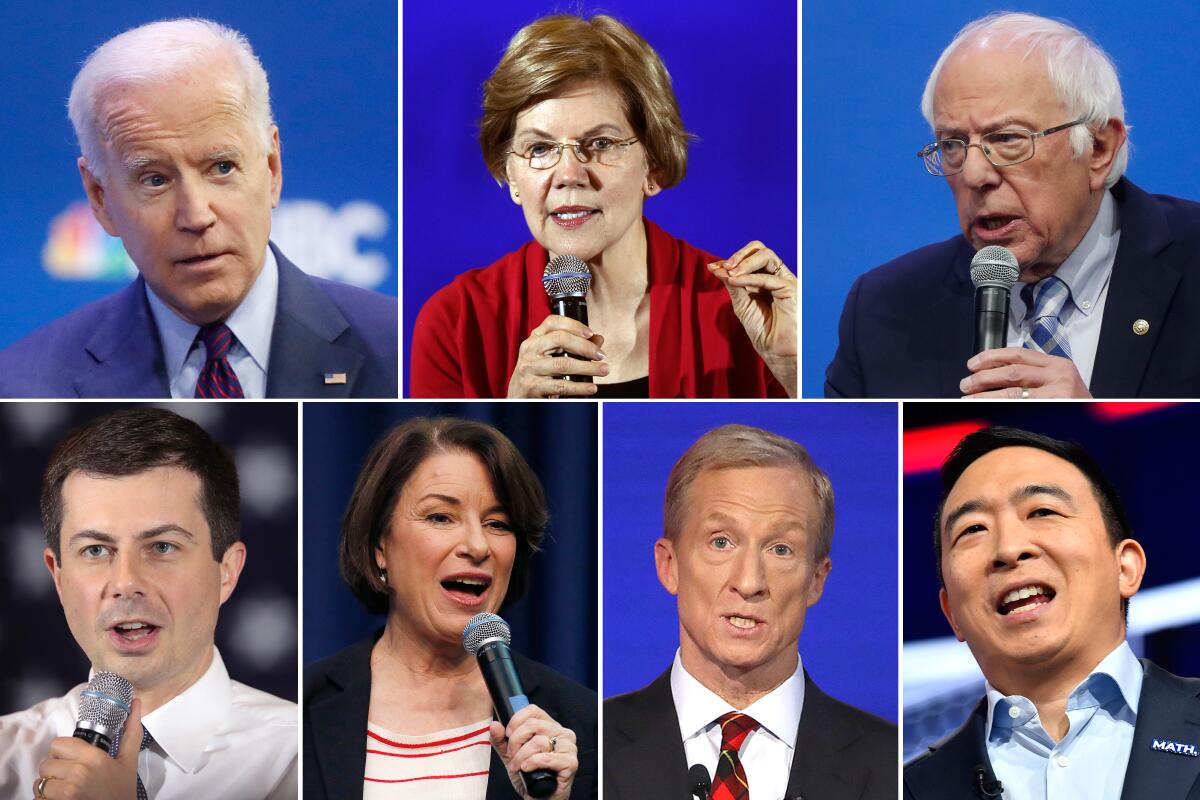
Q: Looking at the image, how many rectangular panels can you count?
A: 7